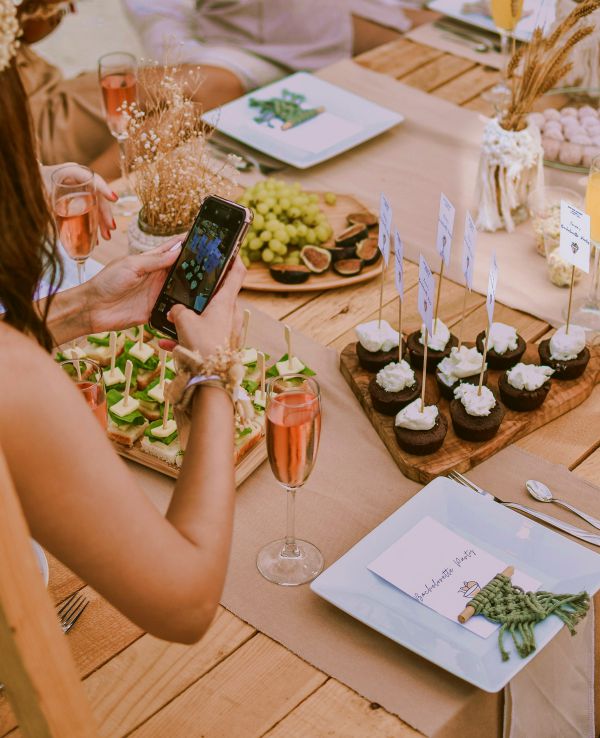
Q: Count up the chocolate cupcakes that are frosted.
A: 9